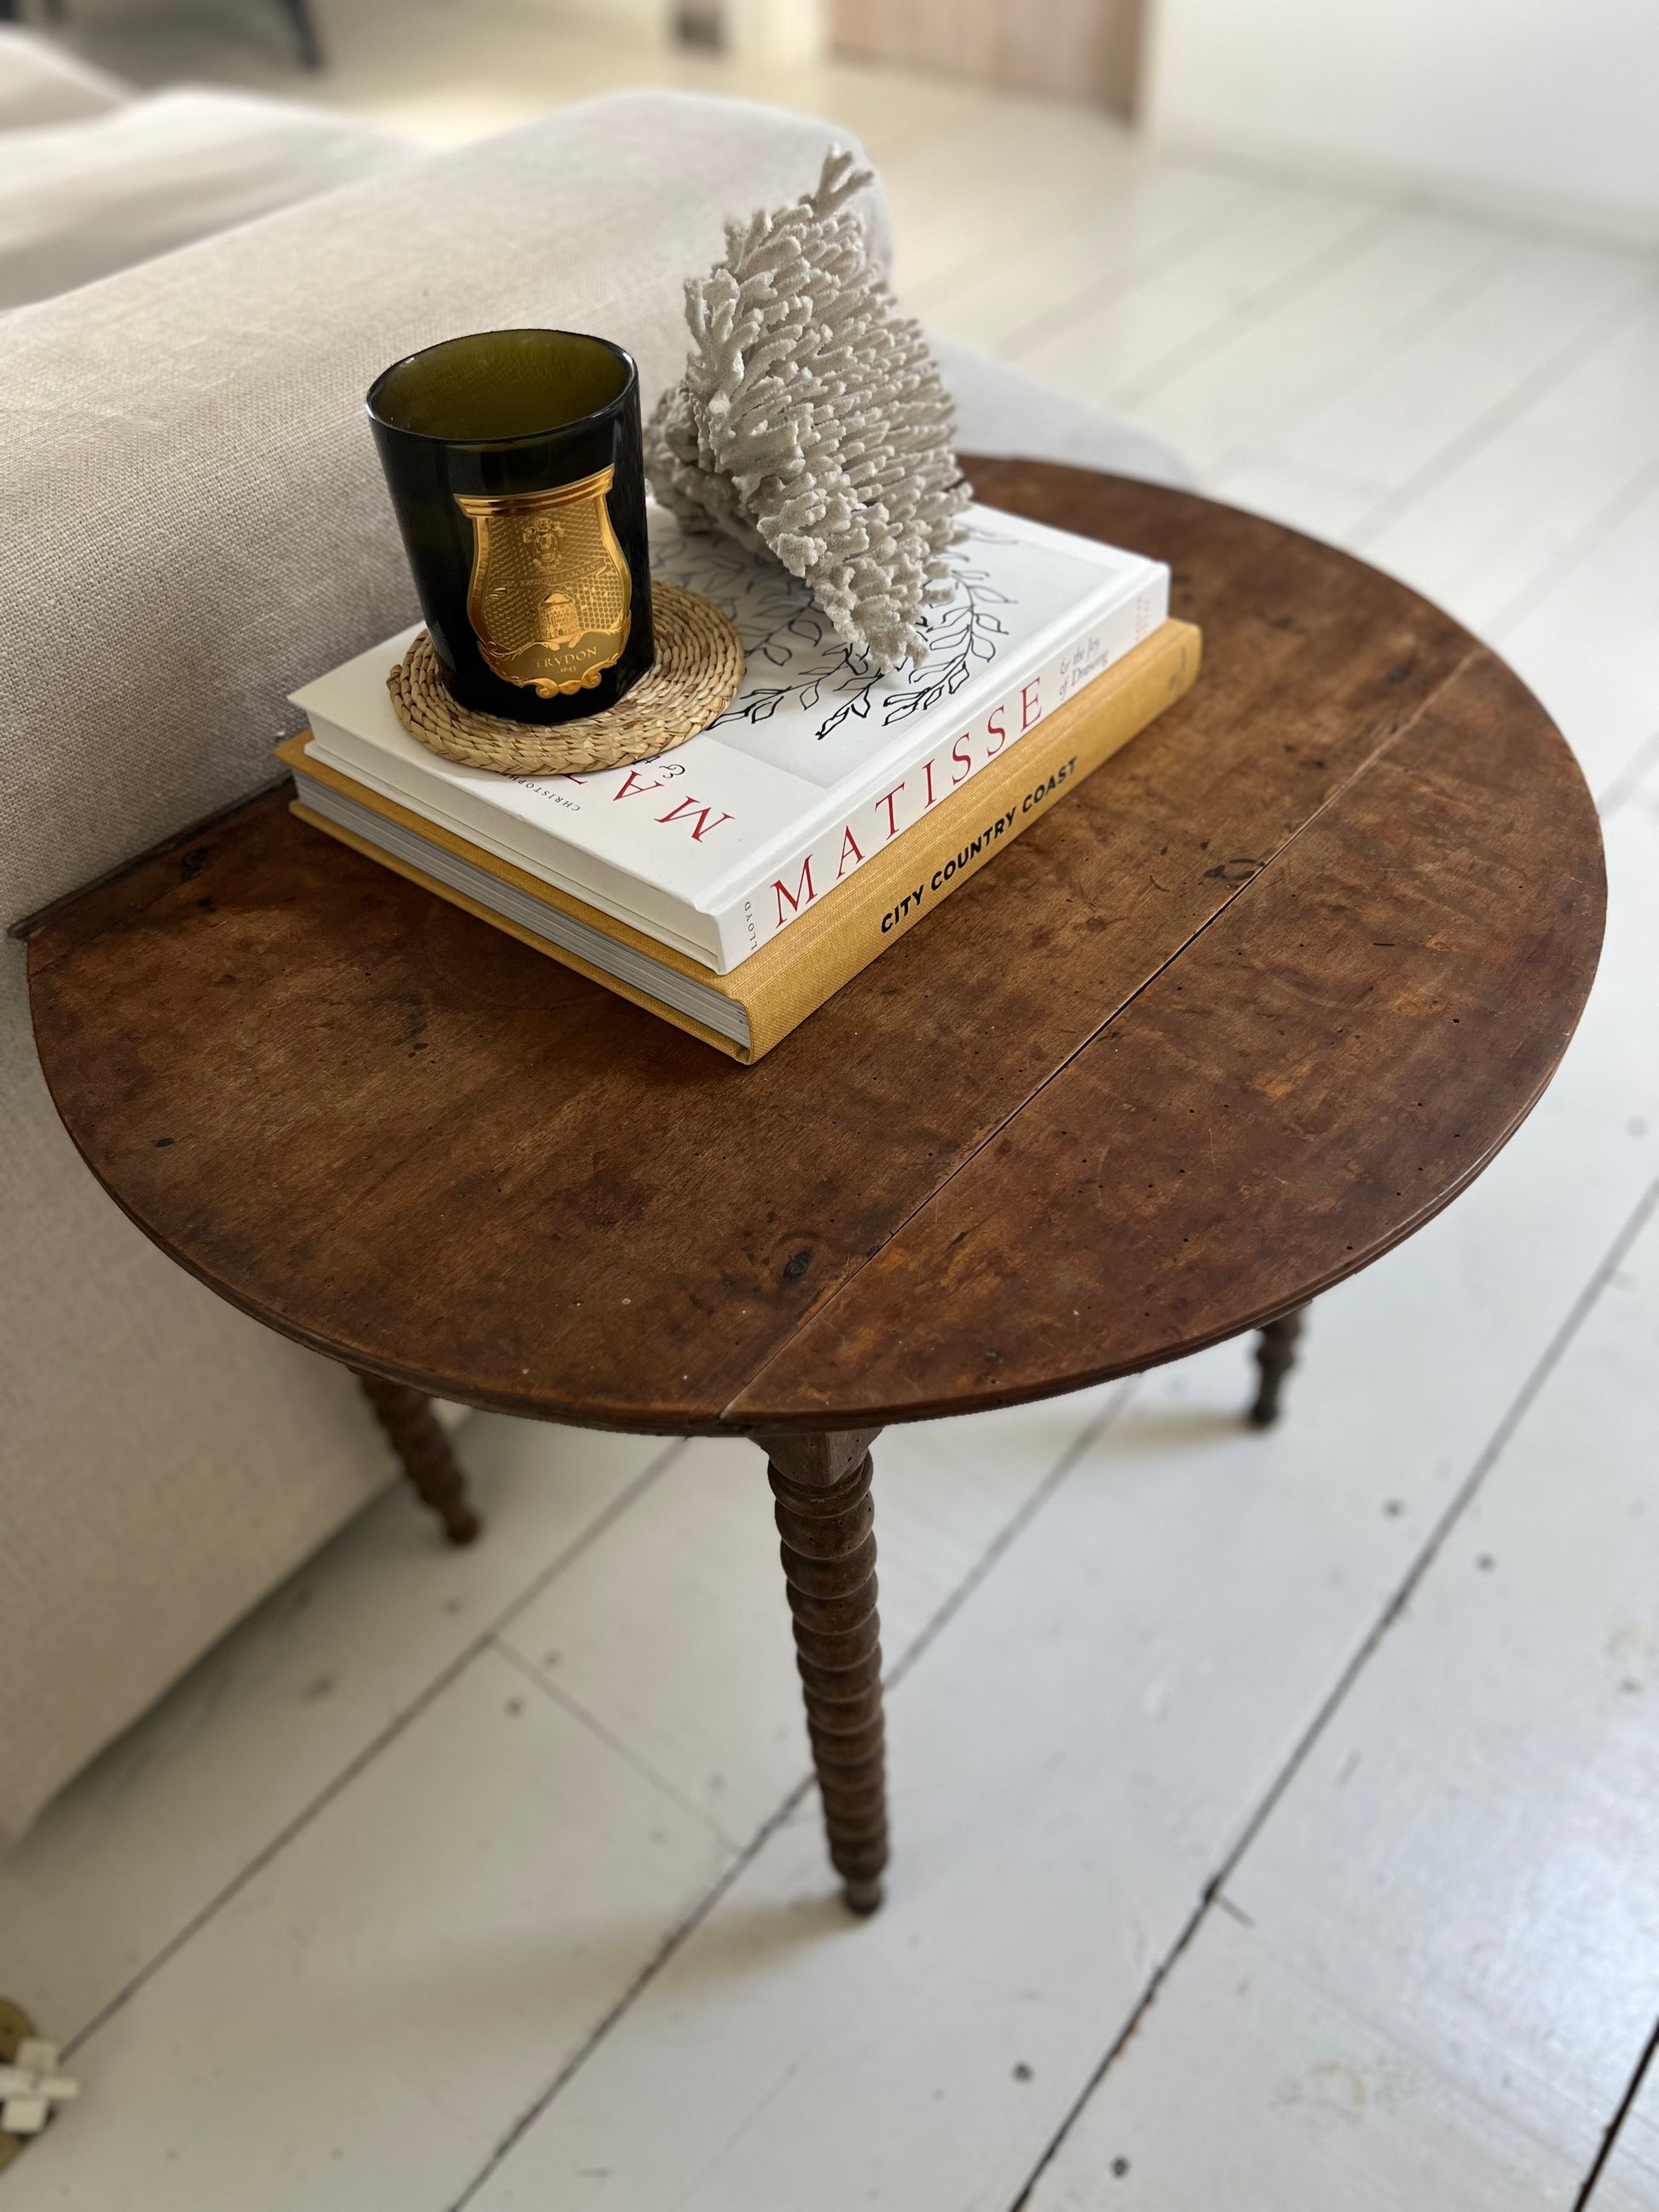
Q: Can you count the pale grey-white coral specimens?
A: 1